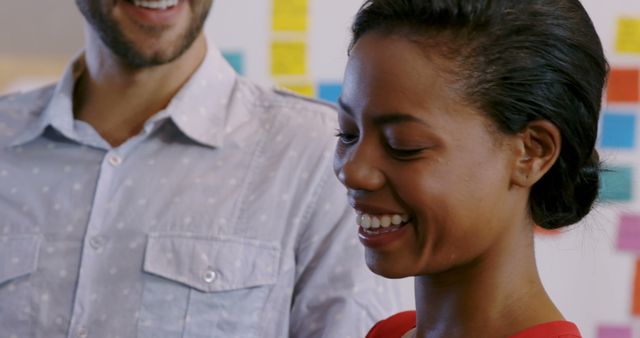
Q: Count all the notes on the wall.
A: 13